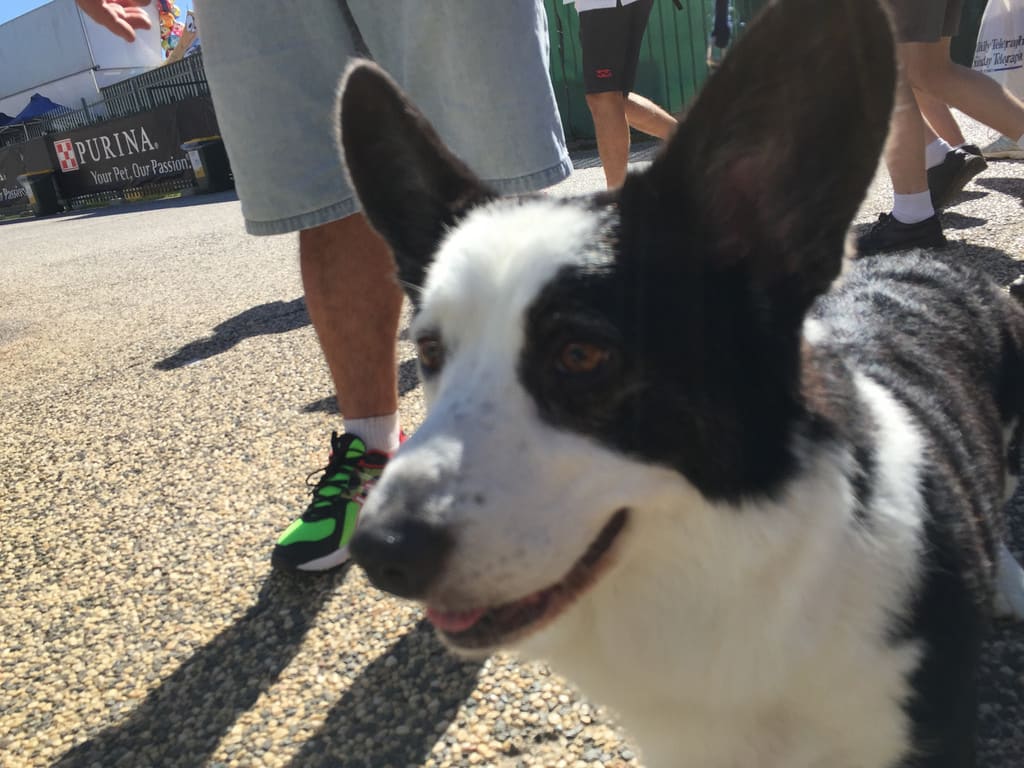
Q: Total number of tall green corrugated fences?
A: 1